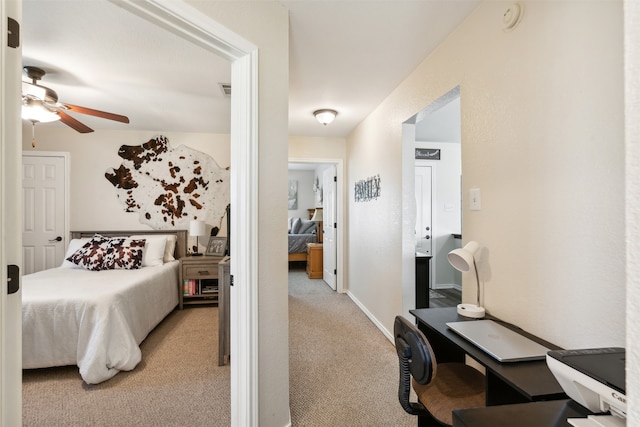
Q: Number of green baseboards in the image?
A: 0